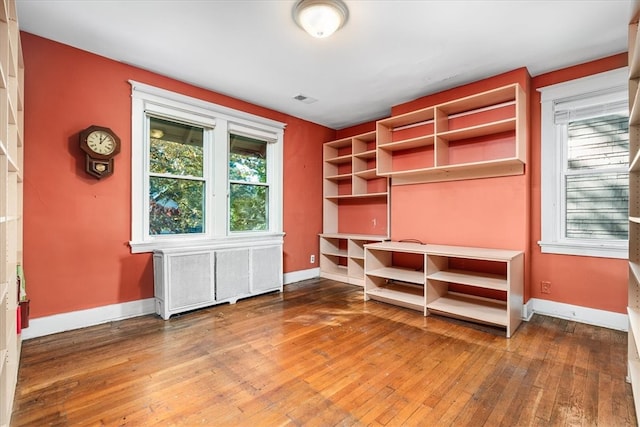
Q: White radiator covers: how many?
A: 1